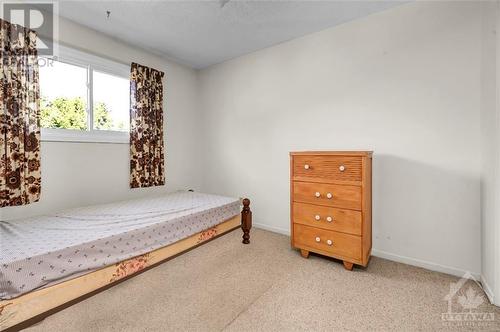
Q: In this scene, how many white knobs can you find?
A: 8